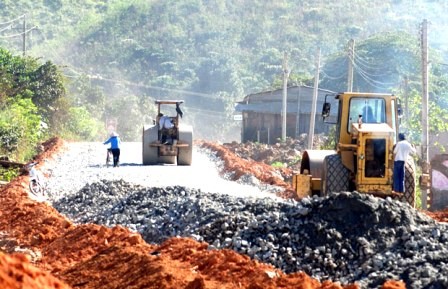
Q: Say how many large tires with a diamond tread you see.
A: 2